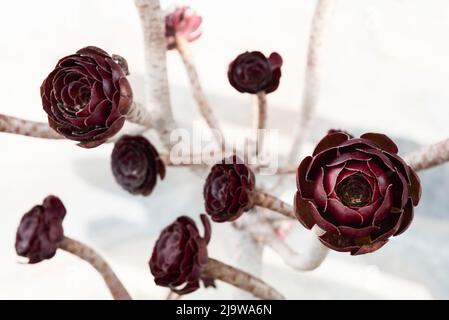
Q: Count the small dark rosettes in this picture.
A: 5